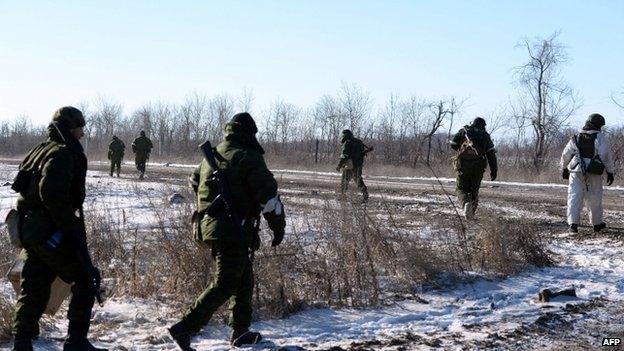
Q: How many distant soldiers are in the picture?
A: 2